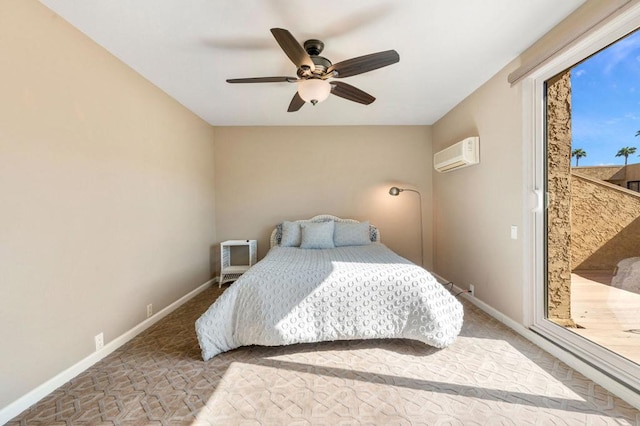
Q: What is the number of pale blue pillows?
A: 3